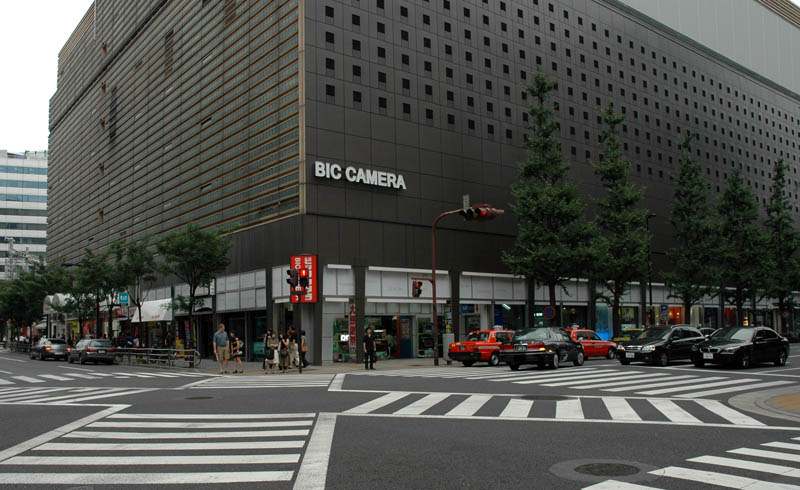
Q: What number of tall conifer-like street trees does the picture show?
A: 5